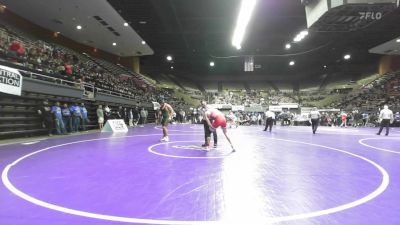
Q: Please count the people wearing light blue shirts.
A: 4